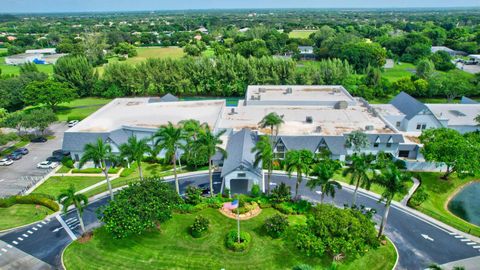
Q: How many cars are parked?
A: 8